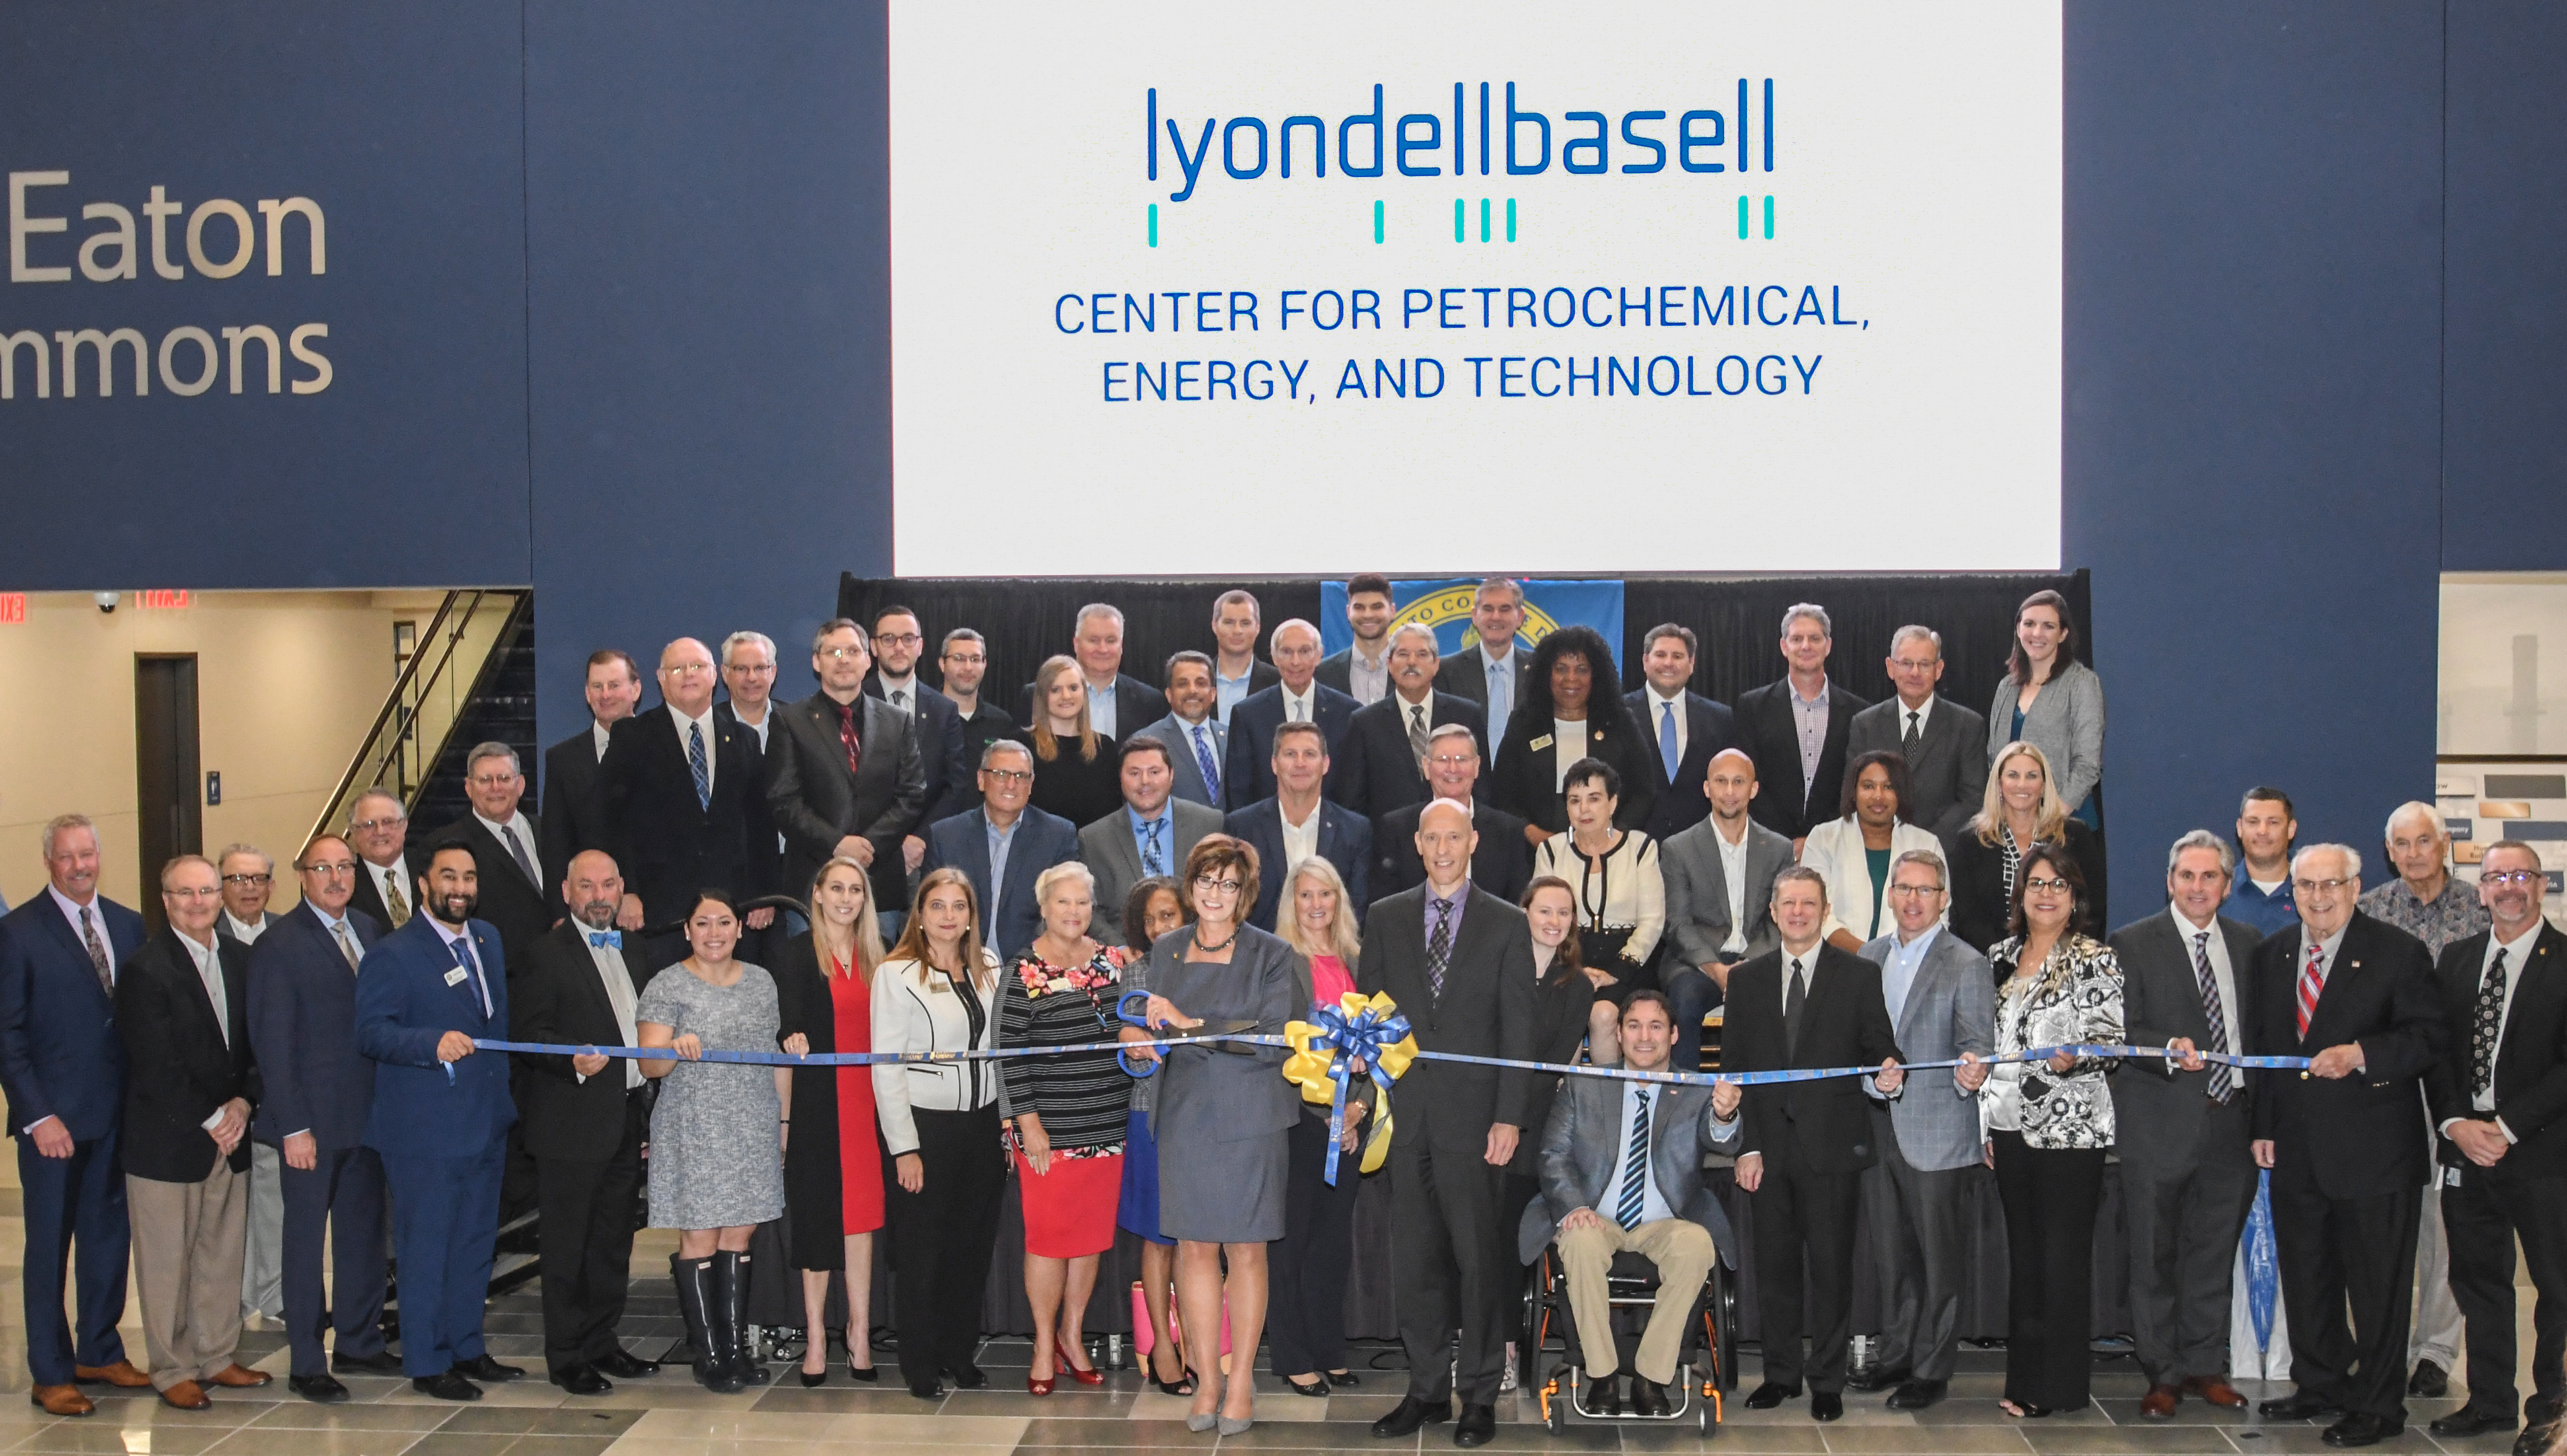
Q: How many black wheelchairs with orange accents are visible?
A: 1